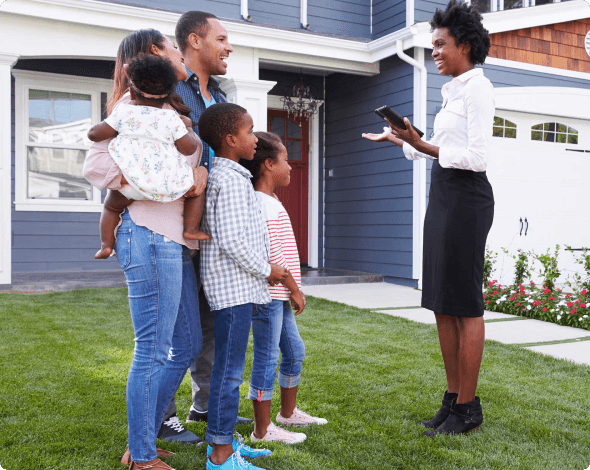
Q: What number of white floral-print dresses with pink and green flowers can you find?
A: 1